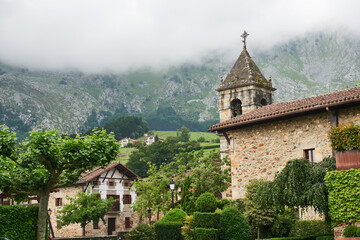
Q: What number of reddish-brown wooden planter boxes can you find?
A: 1